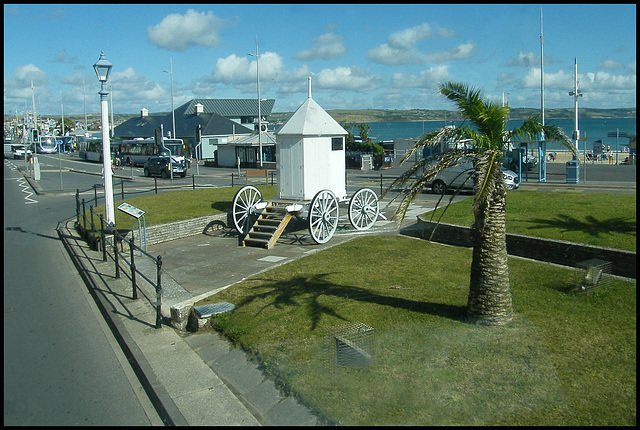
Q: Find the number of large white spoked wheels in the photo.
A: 3